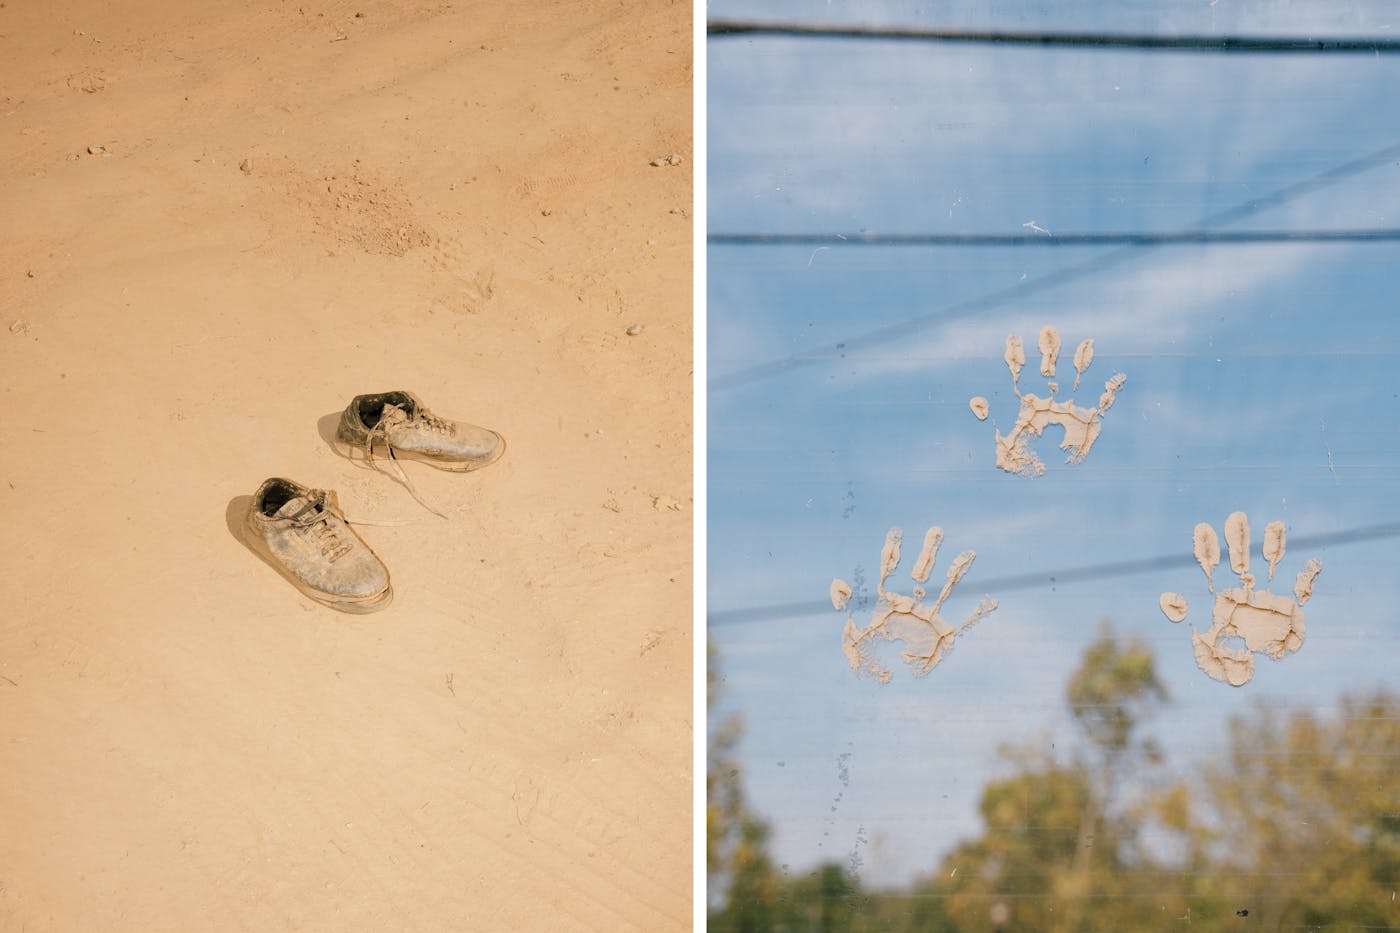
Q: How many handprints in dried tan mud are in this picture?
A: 3